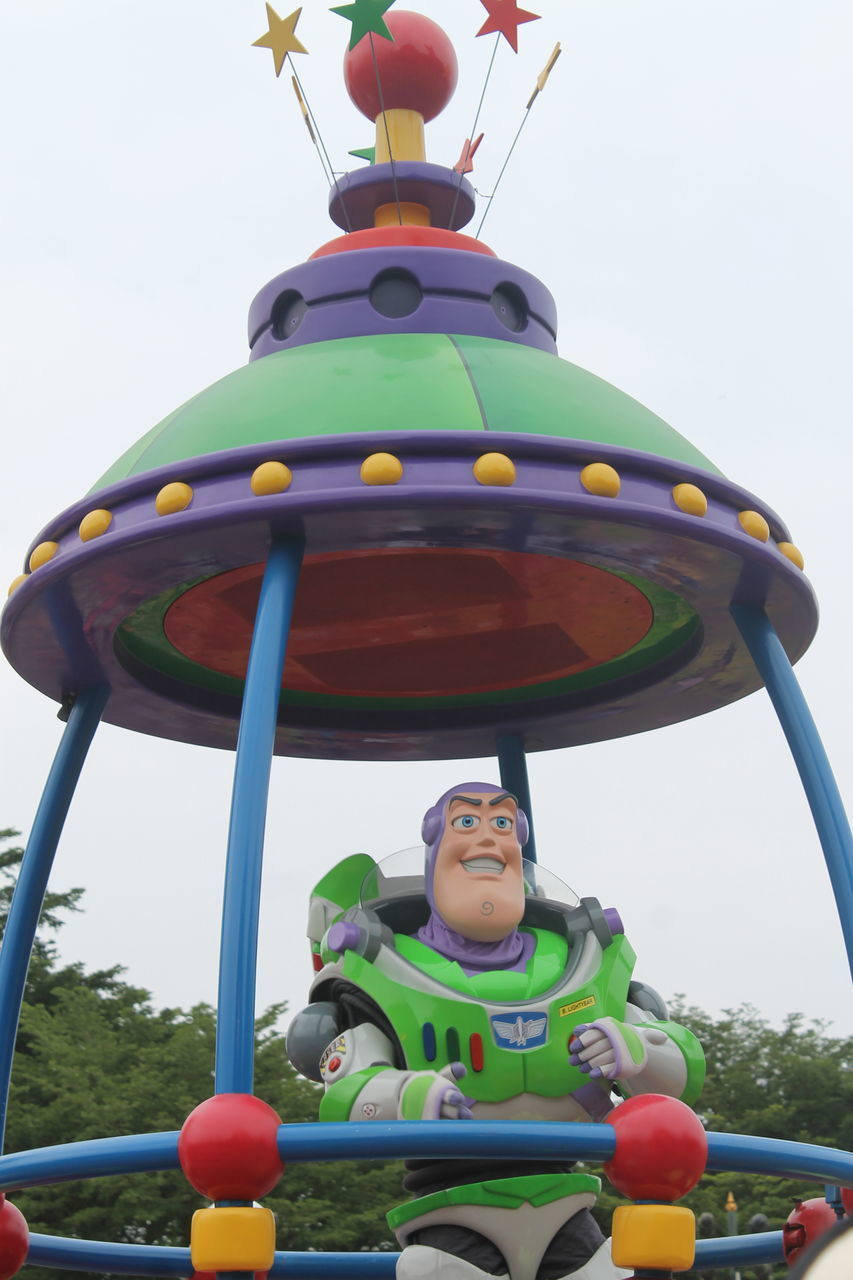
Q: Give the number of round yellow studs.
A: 11